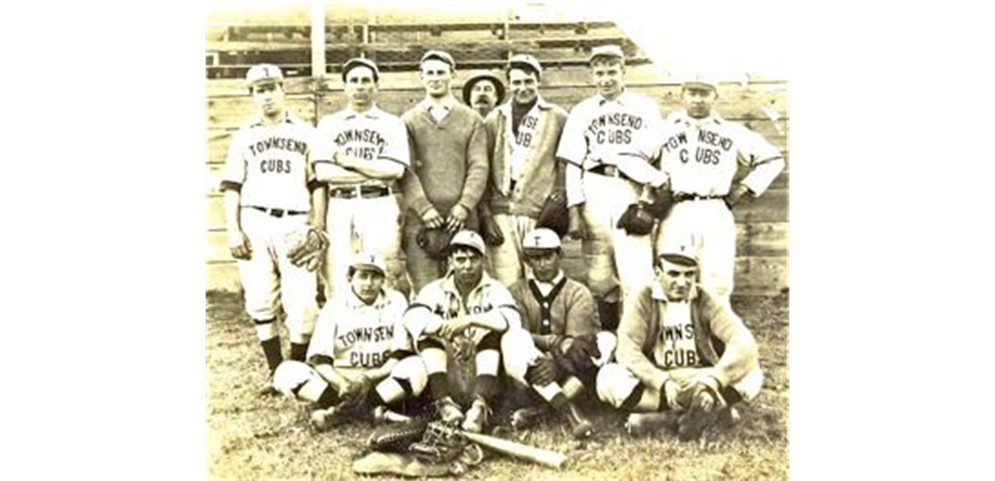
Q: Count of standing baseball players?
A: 6